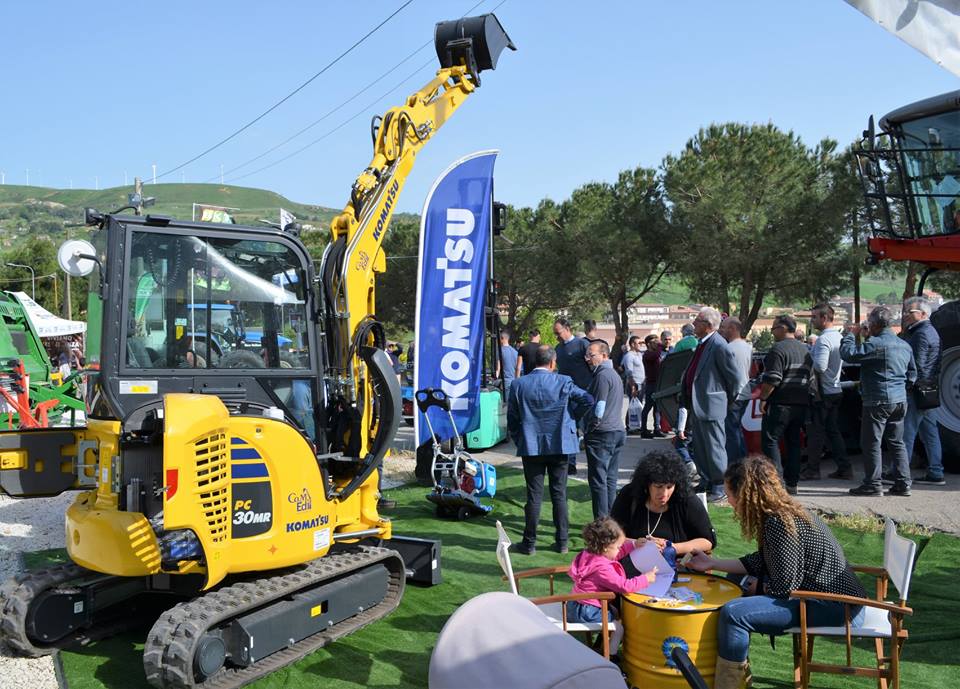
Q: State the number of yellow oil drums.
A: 1